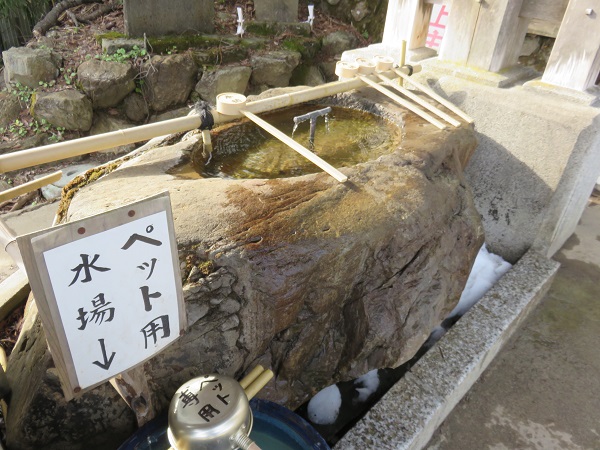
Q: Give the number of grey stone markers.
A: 2